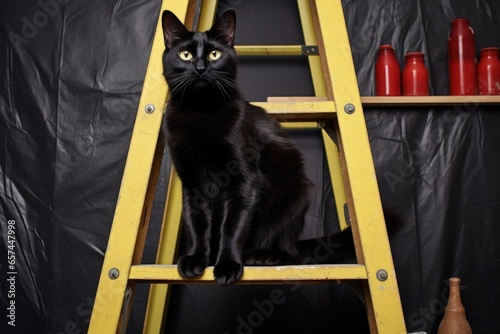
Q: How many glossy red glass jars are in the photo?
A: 4